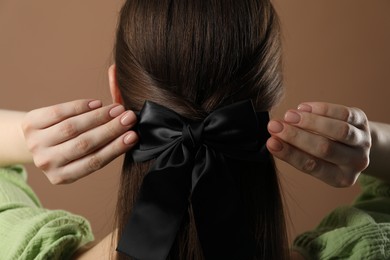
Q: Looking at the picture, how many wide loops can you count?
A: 2